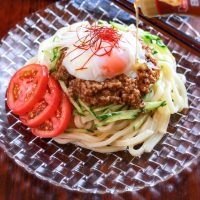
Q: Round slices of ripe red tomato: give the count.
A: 3